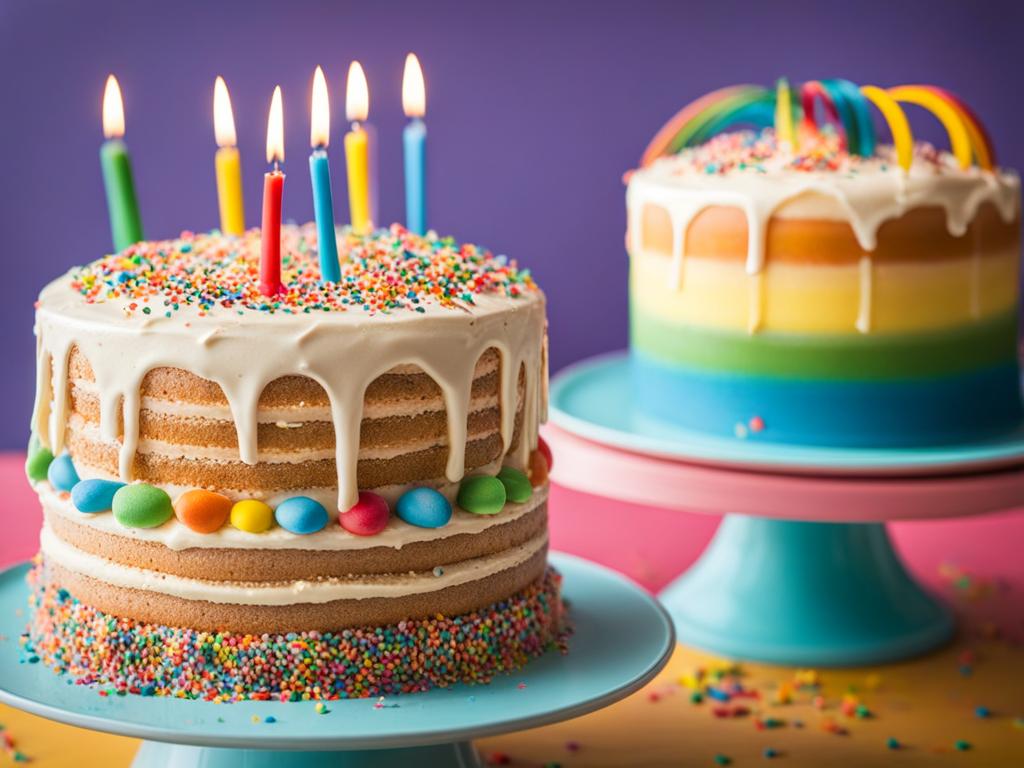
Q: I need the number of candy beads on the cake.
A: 13